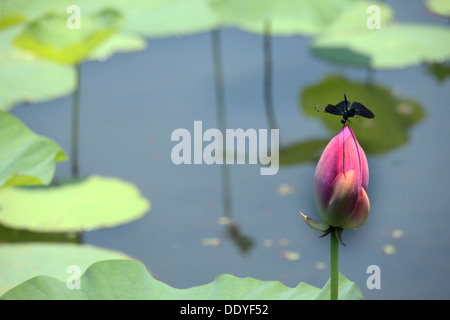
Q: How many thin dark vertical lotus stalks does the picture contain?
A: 3